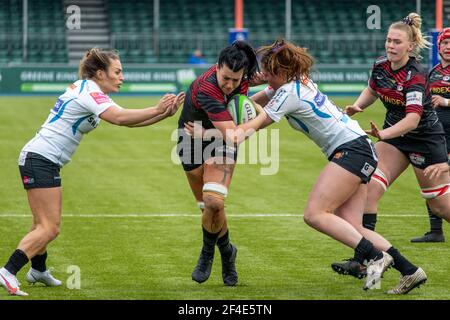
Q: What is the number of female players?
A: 5